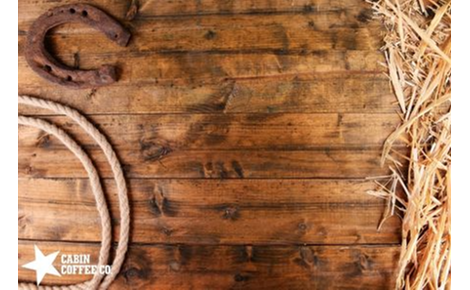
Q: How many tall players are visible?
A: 0